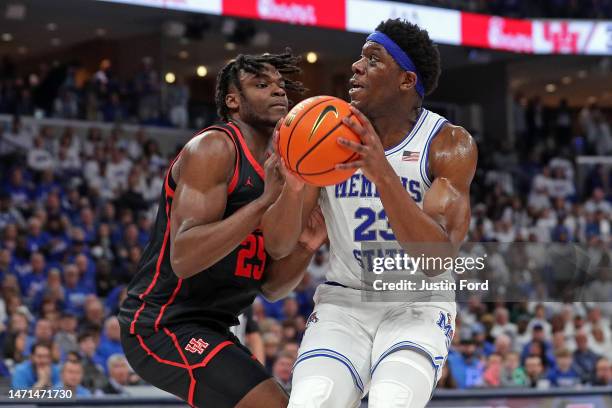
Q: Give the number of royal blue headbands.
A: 1